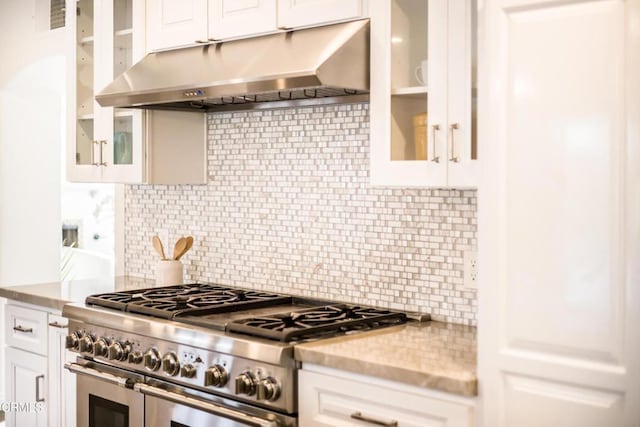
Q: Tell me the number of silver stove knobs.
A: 11